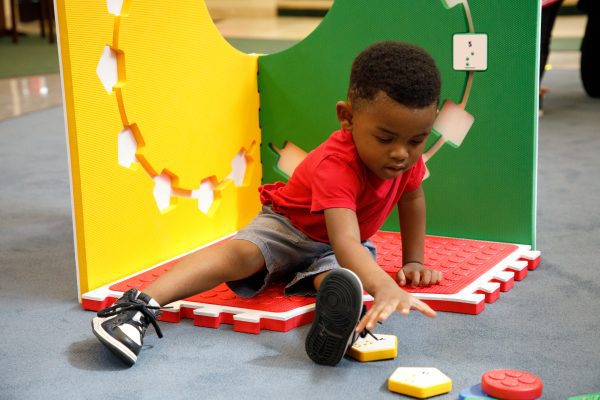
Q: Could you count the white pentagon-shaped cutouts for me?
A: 6